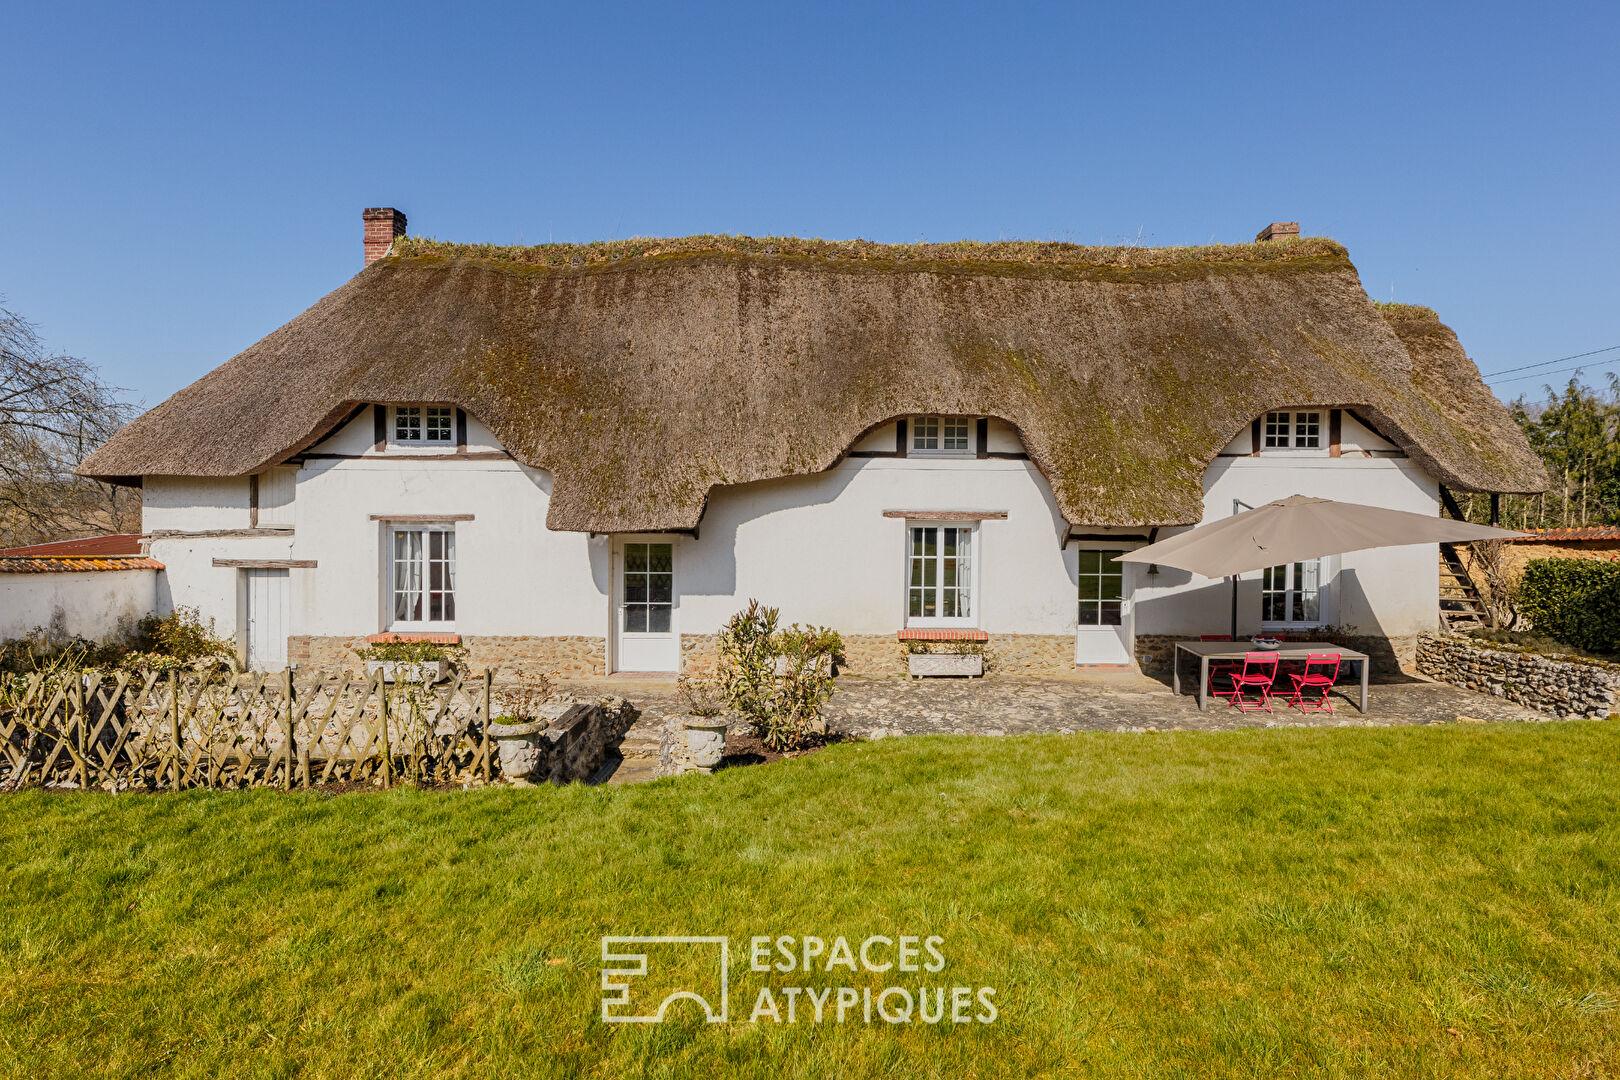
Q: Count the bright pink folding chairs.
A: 4